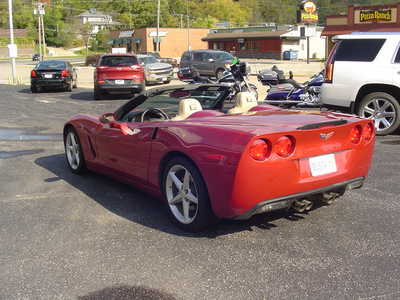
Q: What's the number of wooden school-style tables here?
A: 0